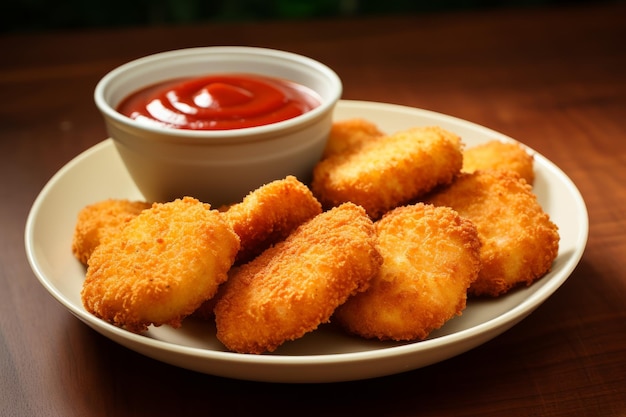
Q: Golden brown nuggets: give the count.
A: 9